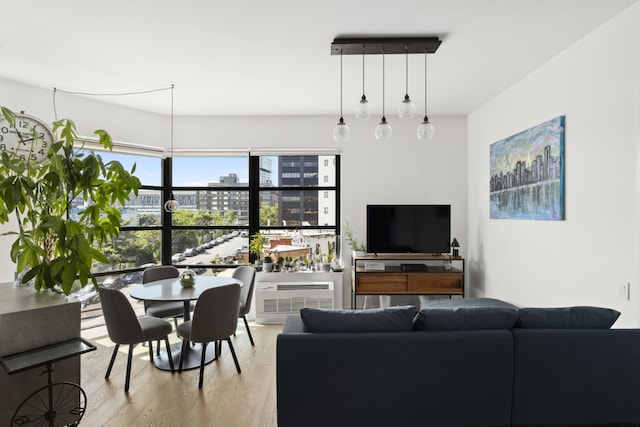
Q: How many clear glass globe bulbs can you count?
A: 6